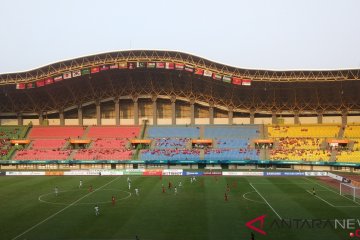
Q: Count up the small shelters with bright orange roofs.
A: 6